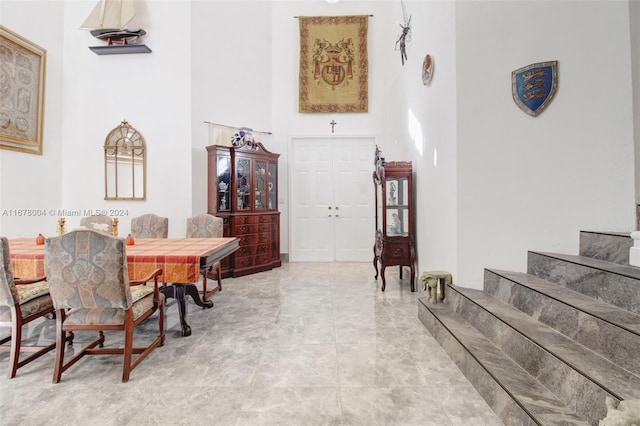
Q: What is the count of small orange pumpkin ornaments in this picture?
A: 2